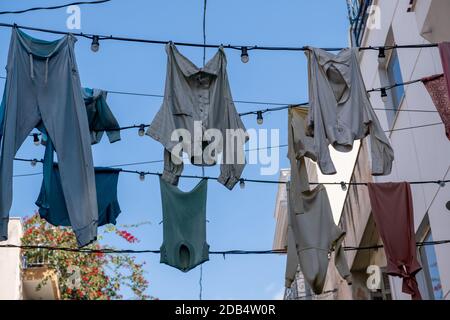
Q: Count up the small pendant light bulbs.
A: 12